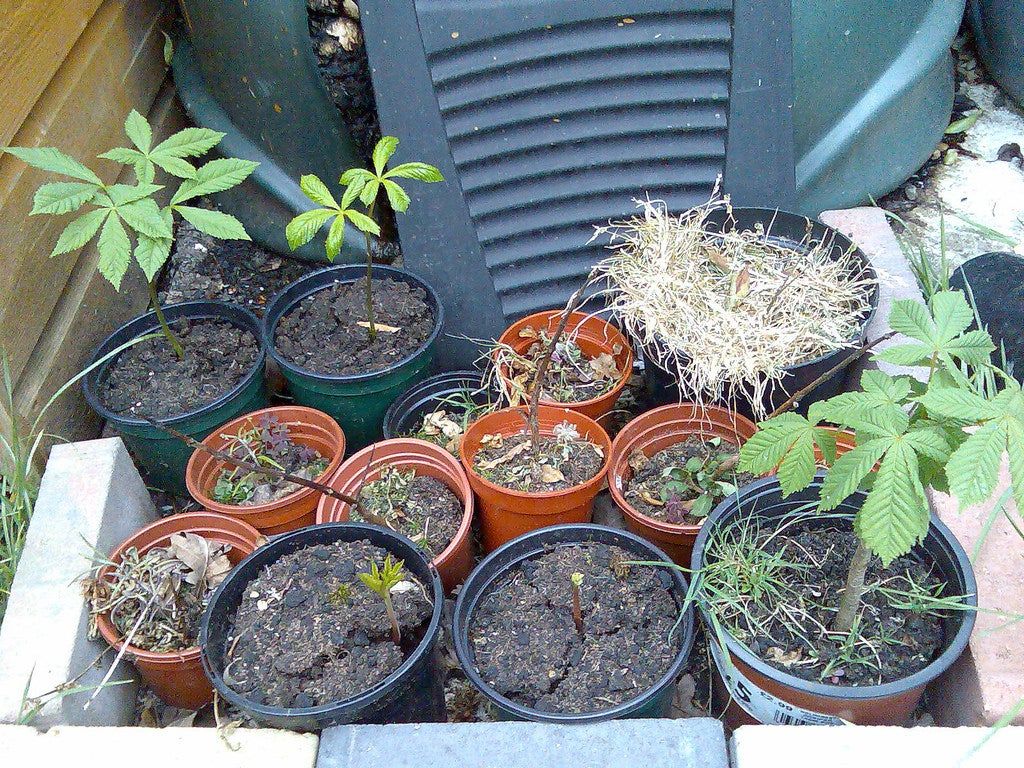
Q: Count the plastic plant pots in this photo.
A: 14